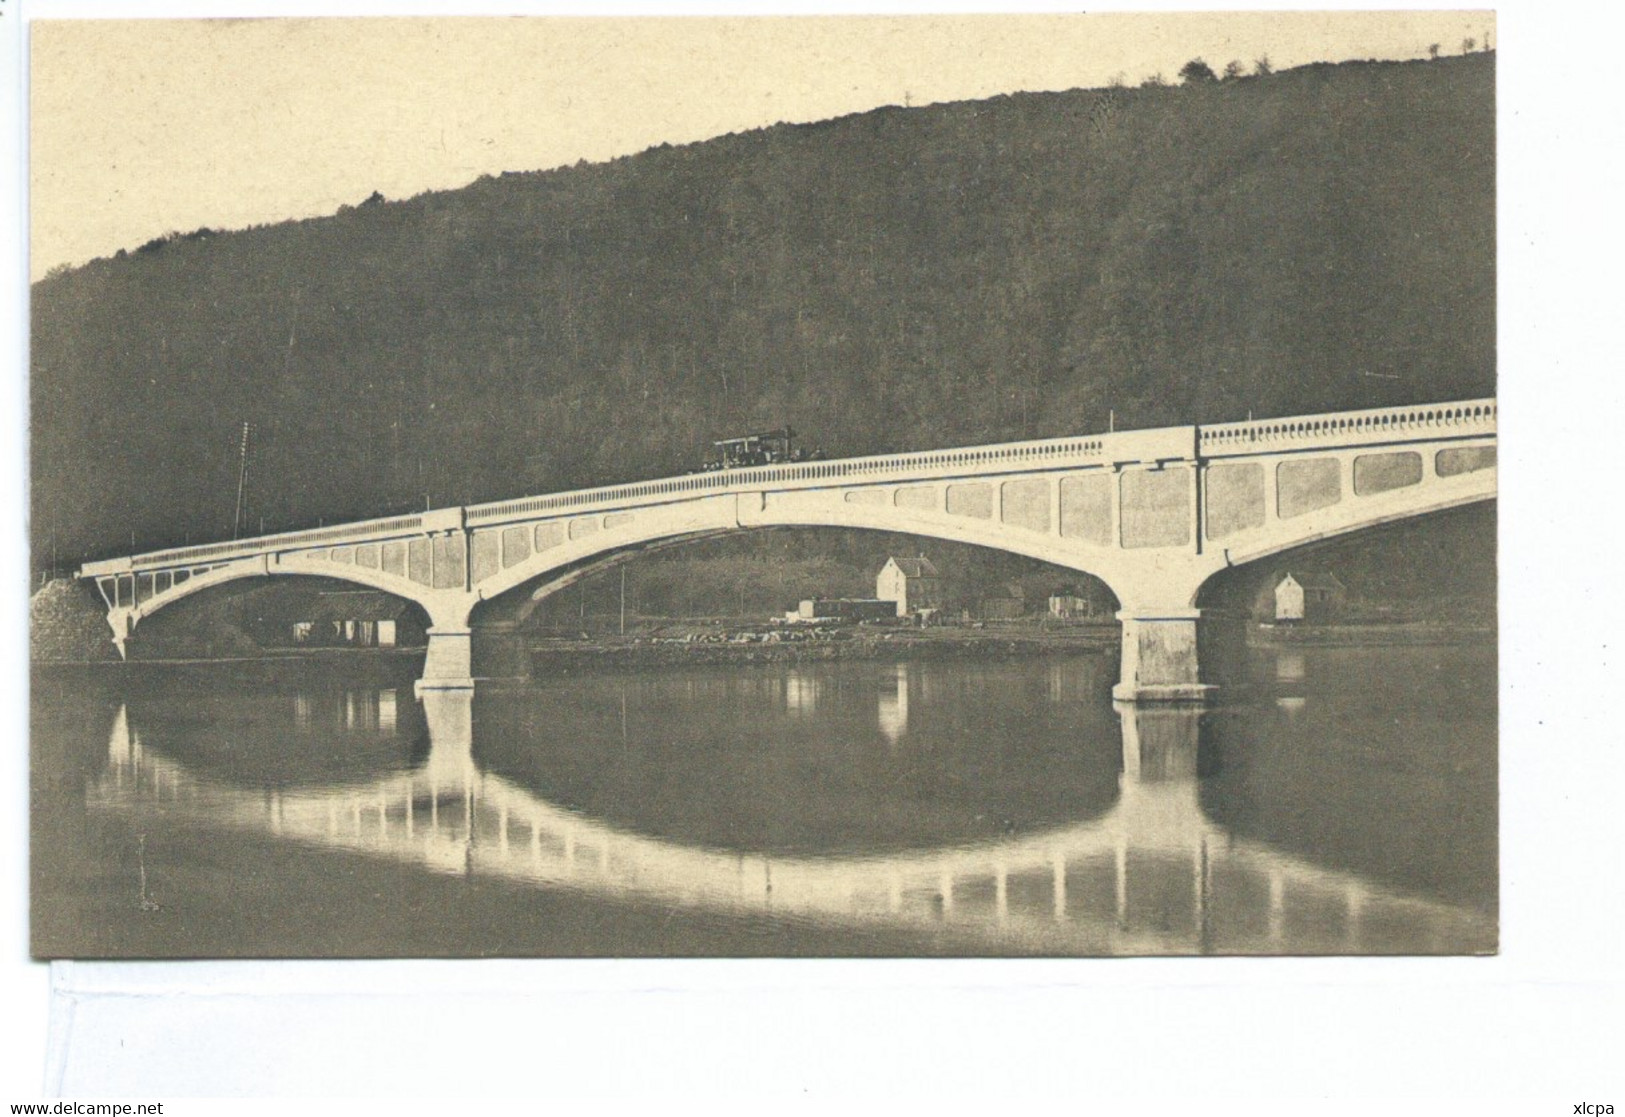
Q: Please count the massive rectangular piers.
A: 2